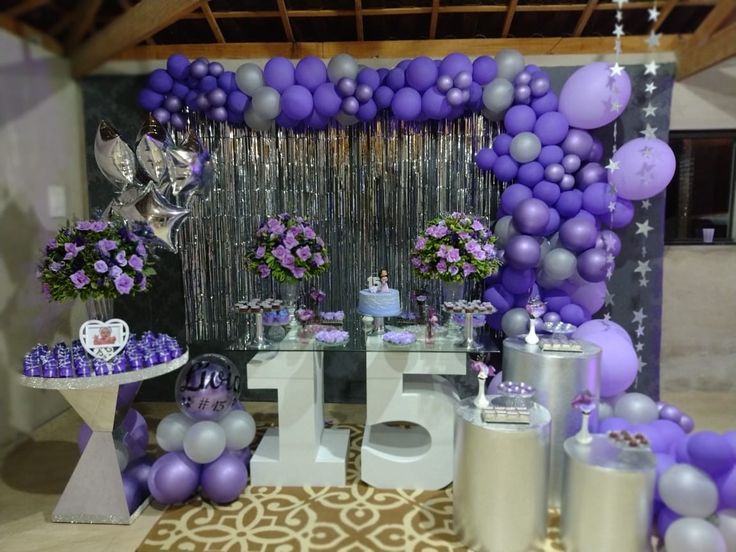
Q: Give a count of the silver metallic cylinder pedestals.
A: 3